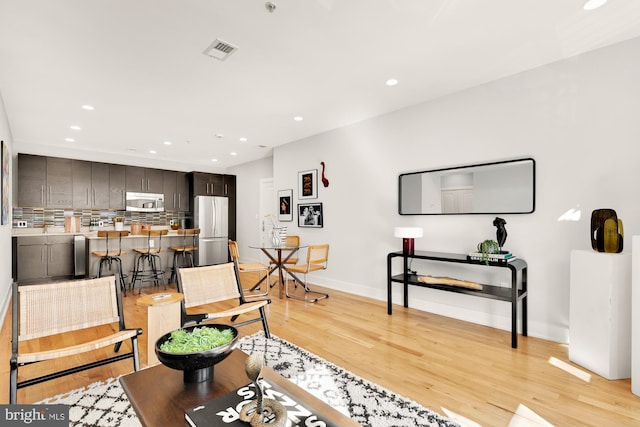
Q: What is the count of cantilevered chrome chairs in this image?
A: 3